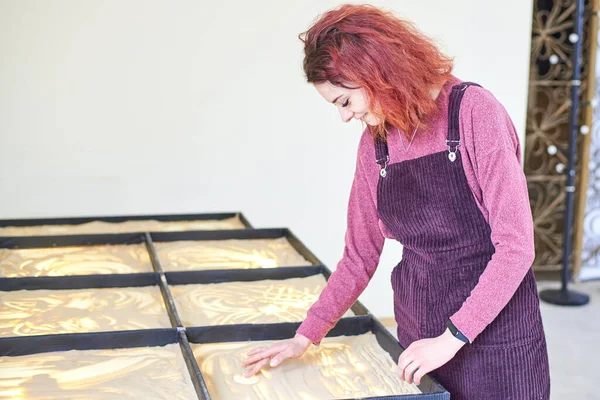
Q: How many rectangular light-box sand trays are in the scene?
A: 7